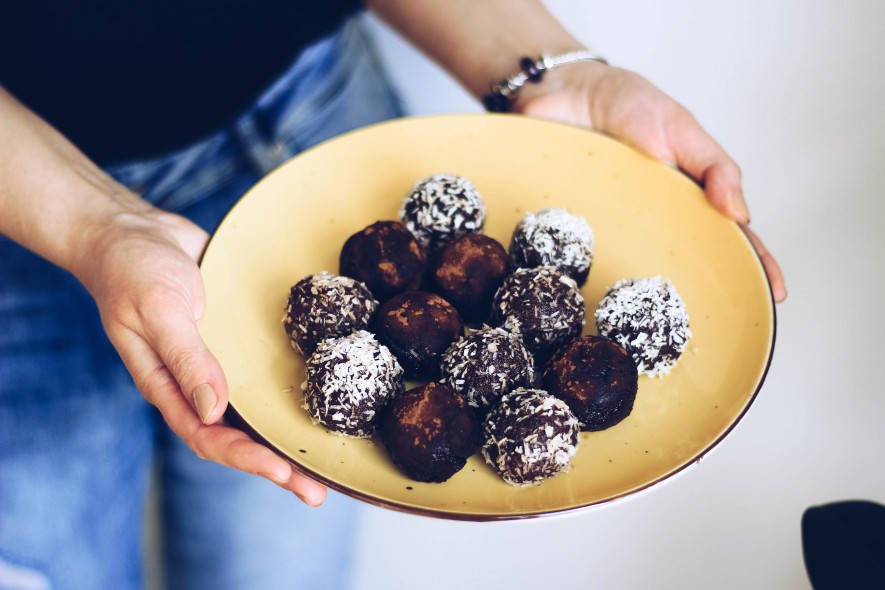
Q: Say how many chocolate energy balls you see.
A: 13